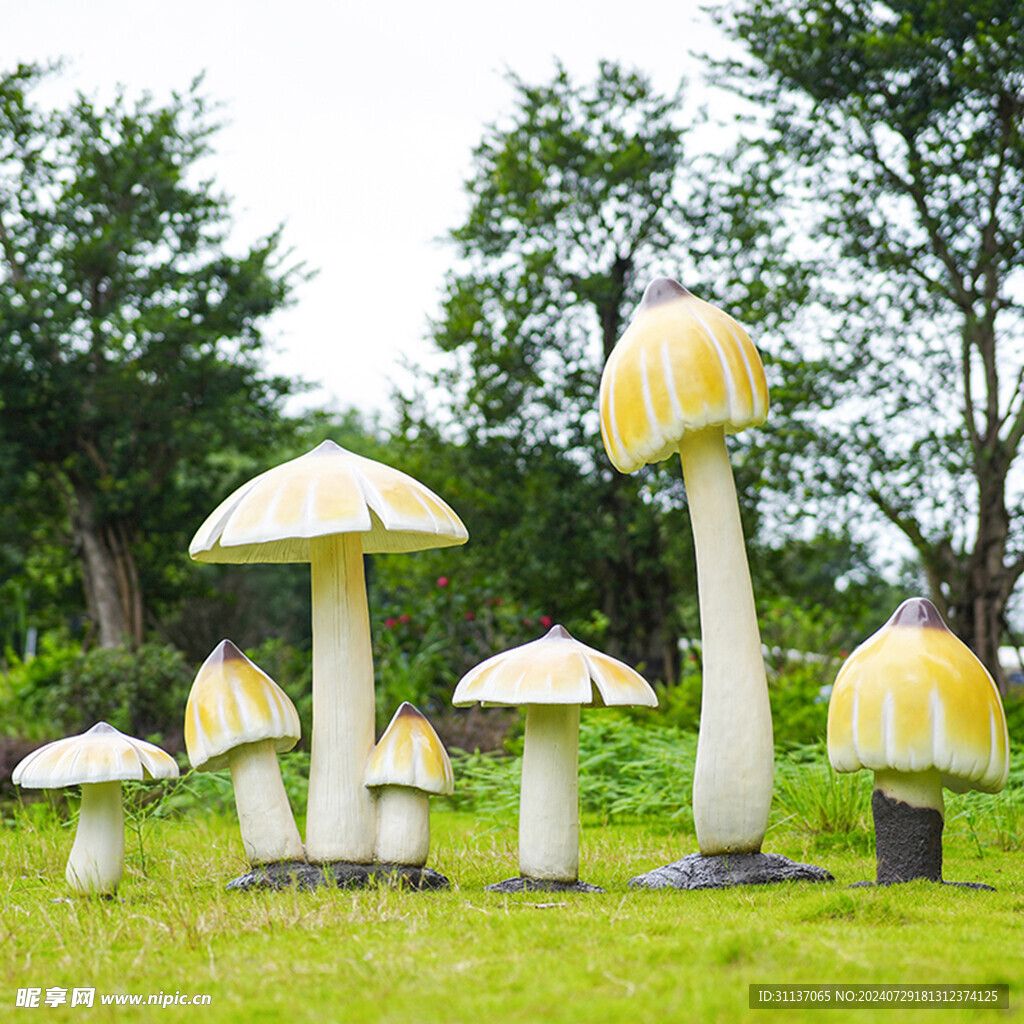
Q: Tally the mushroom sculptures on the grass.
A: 7